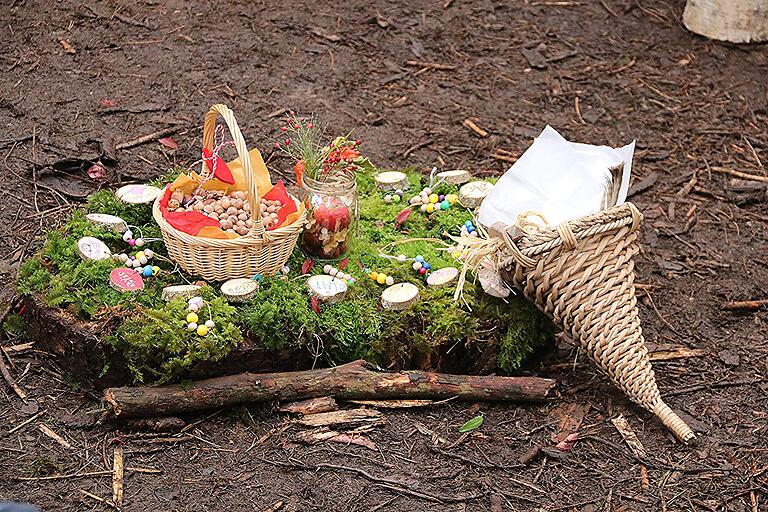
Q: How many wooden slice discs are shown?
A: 12